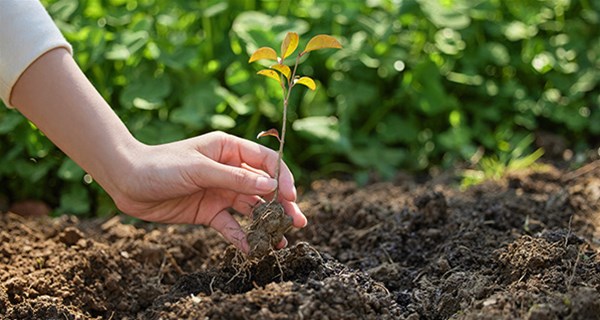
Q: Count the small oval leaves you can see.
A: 7